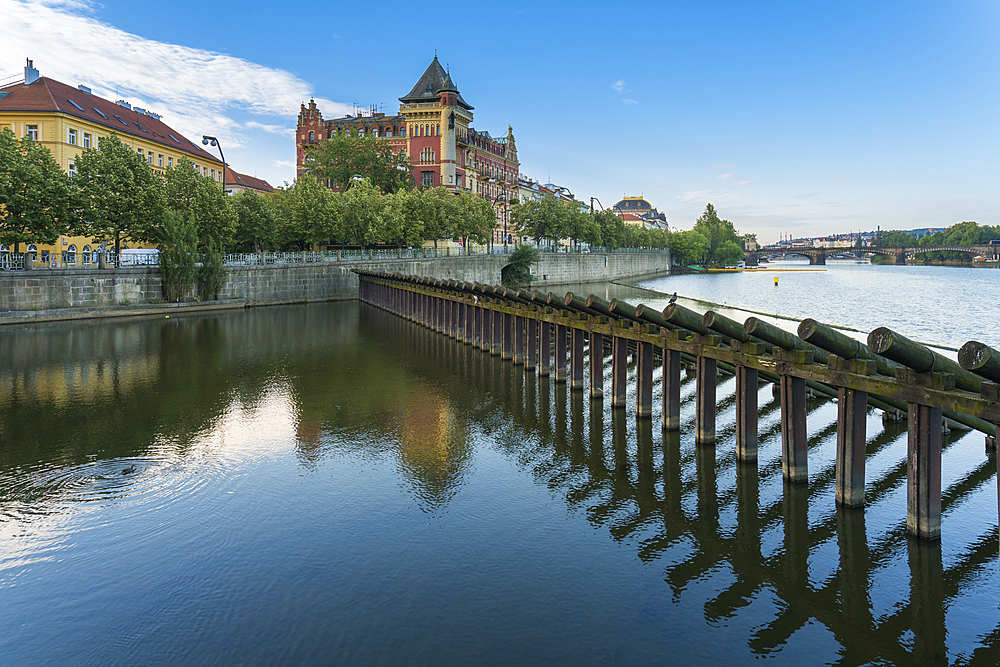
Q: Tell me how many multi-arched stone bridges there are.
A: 1